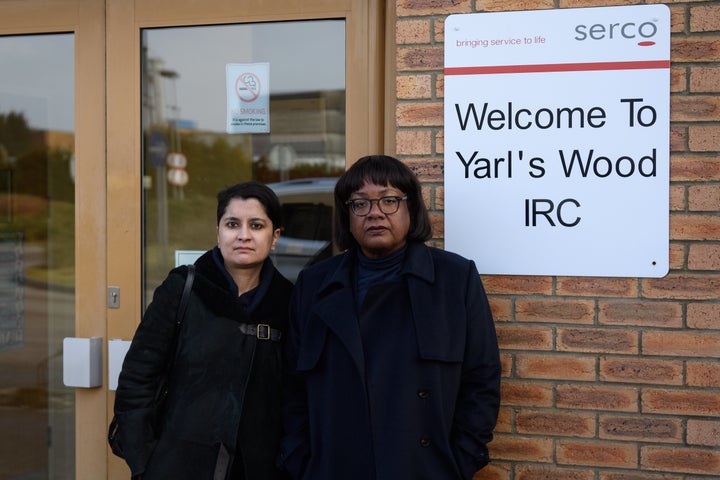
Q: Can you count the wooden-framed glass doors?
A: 2